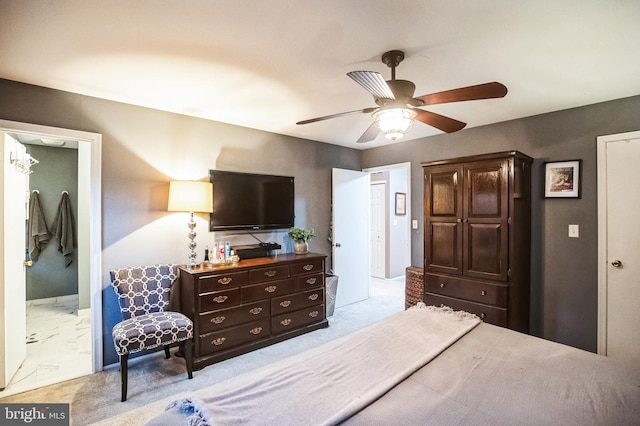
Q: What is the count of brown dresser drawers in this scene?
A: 10